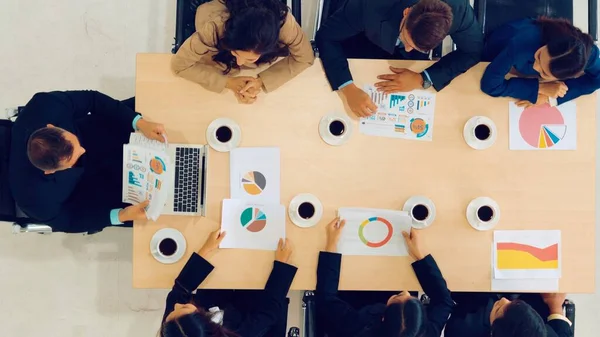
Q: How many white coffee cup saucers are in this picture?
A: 7